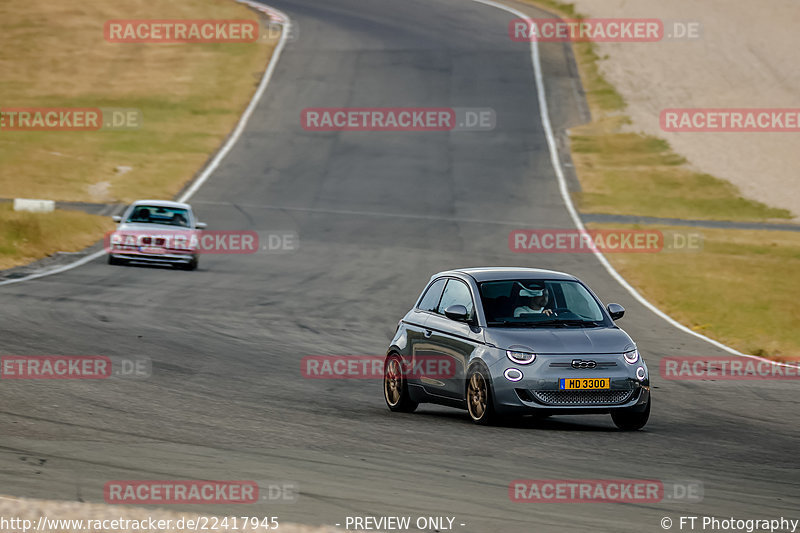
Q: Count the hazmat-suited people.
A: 0